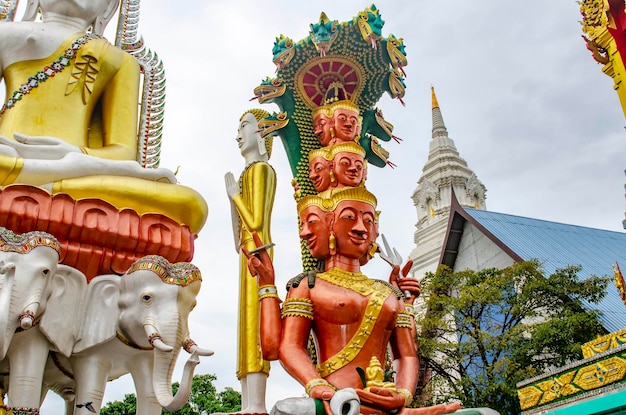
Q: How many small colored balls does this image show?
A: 0